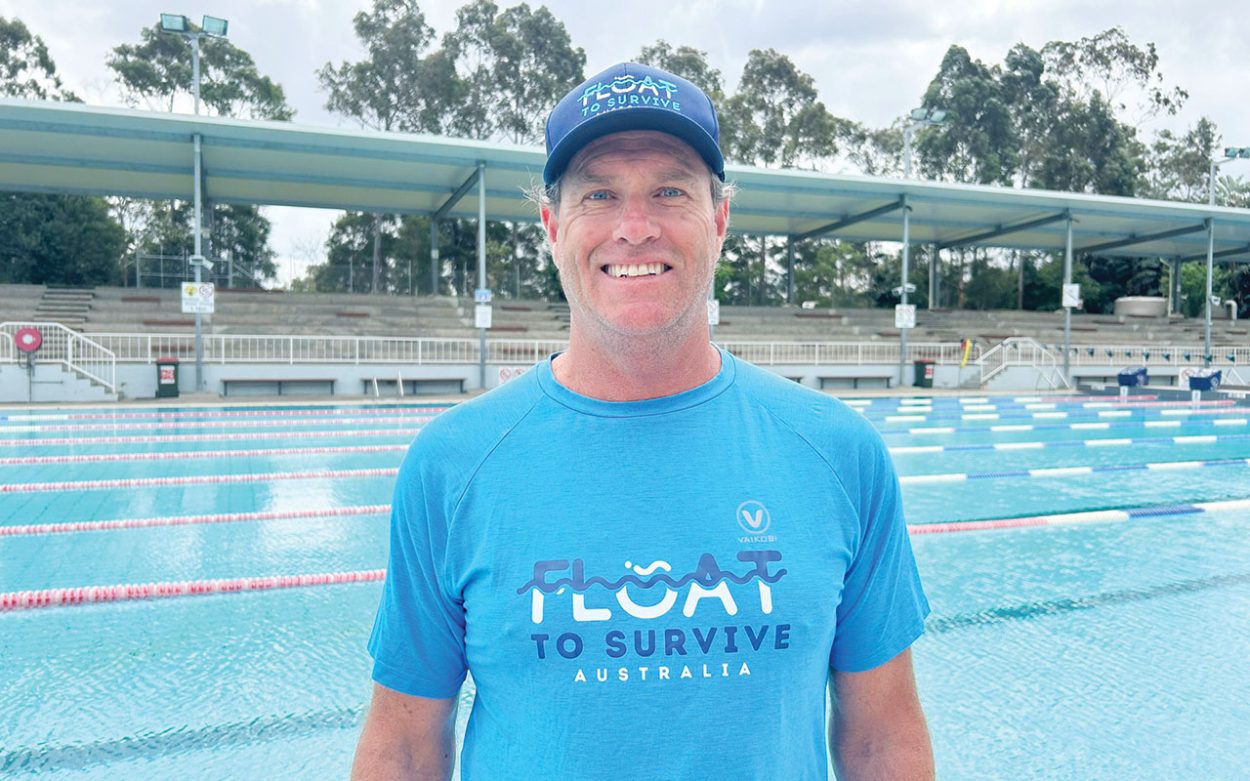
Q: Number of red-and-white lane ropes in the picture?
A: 7